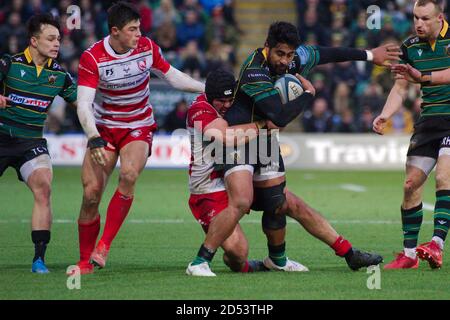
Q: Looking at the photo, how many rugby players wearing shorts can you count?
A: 5